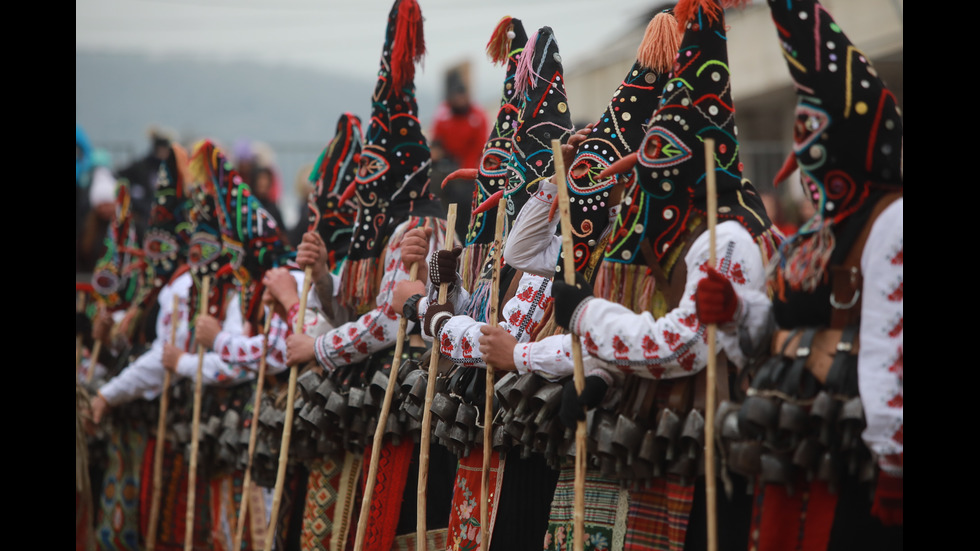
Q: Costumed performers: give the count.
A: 11